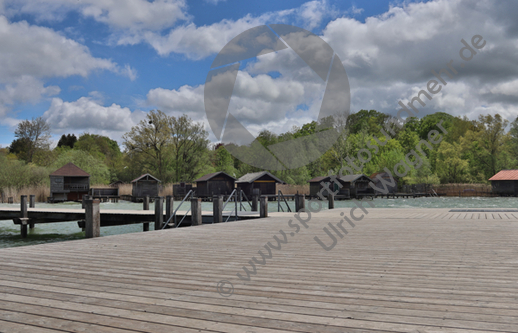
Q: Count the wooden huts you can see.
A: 8